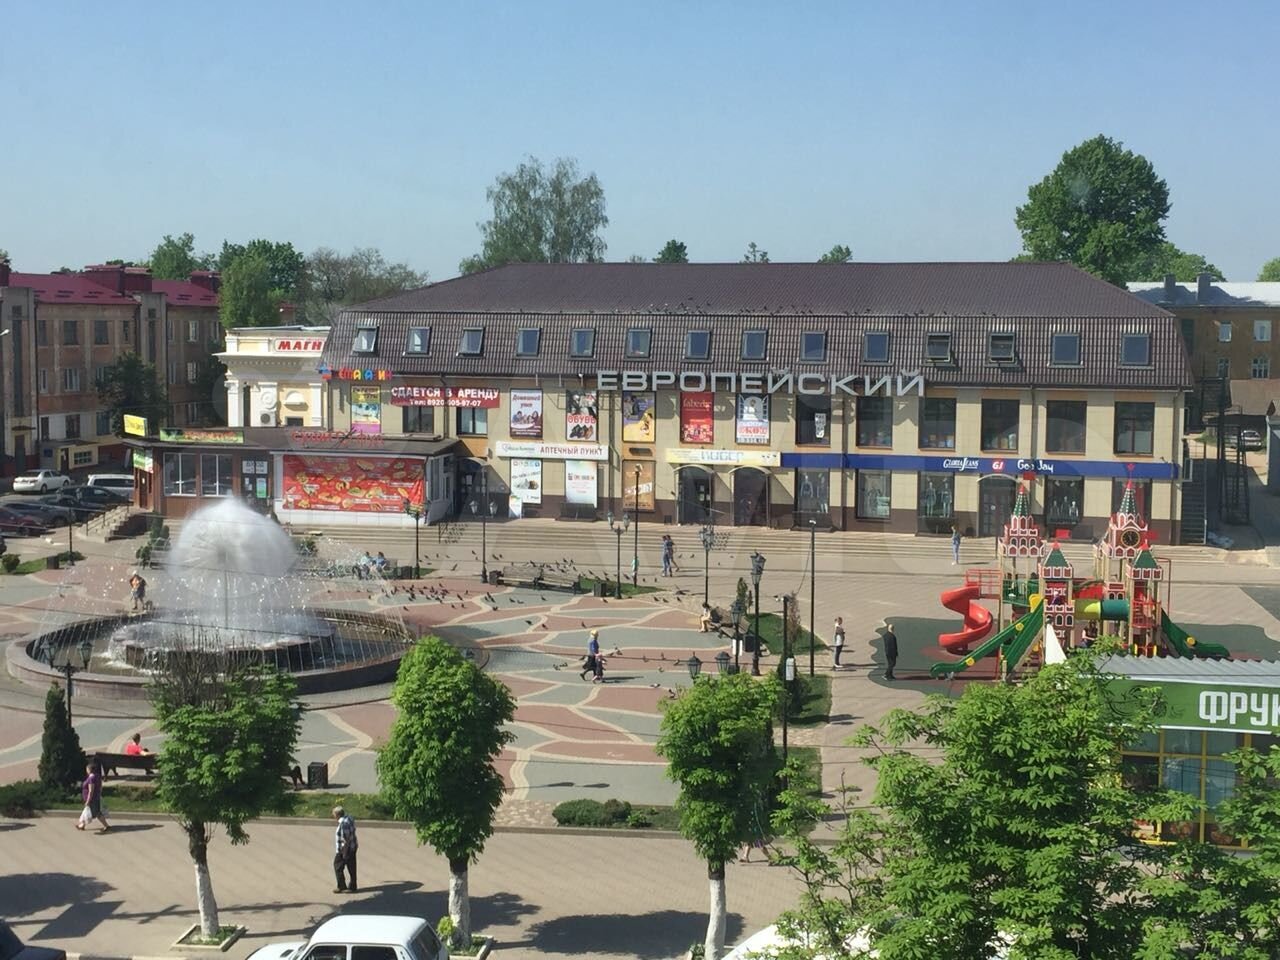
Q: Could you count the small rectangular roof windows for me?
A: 14